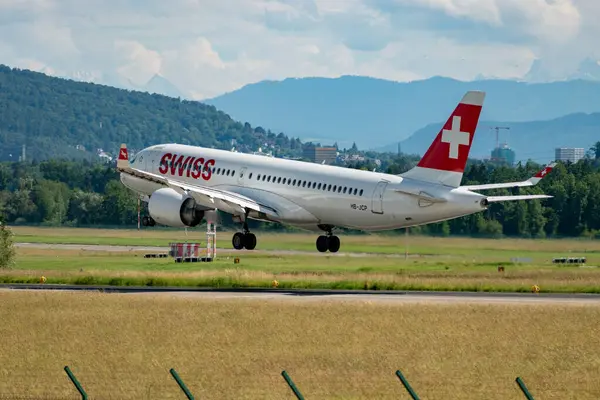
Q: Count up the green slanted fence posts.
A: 5